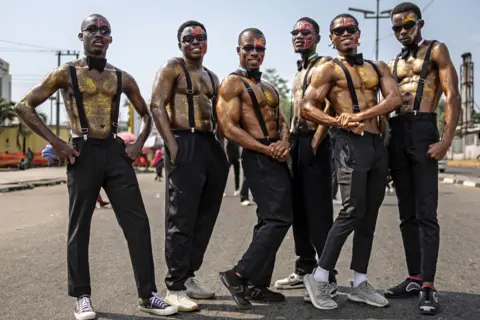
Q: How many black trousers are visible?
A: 6